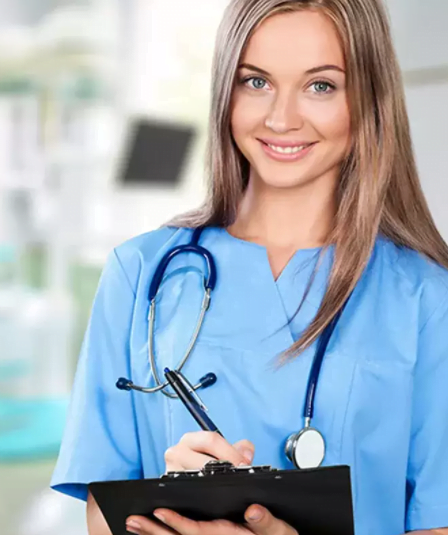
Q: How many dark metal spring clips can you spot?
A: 1